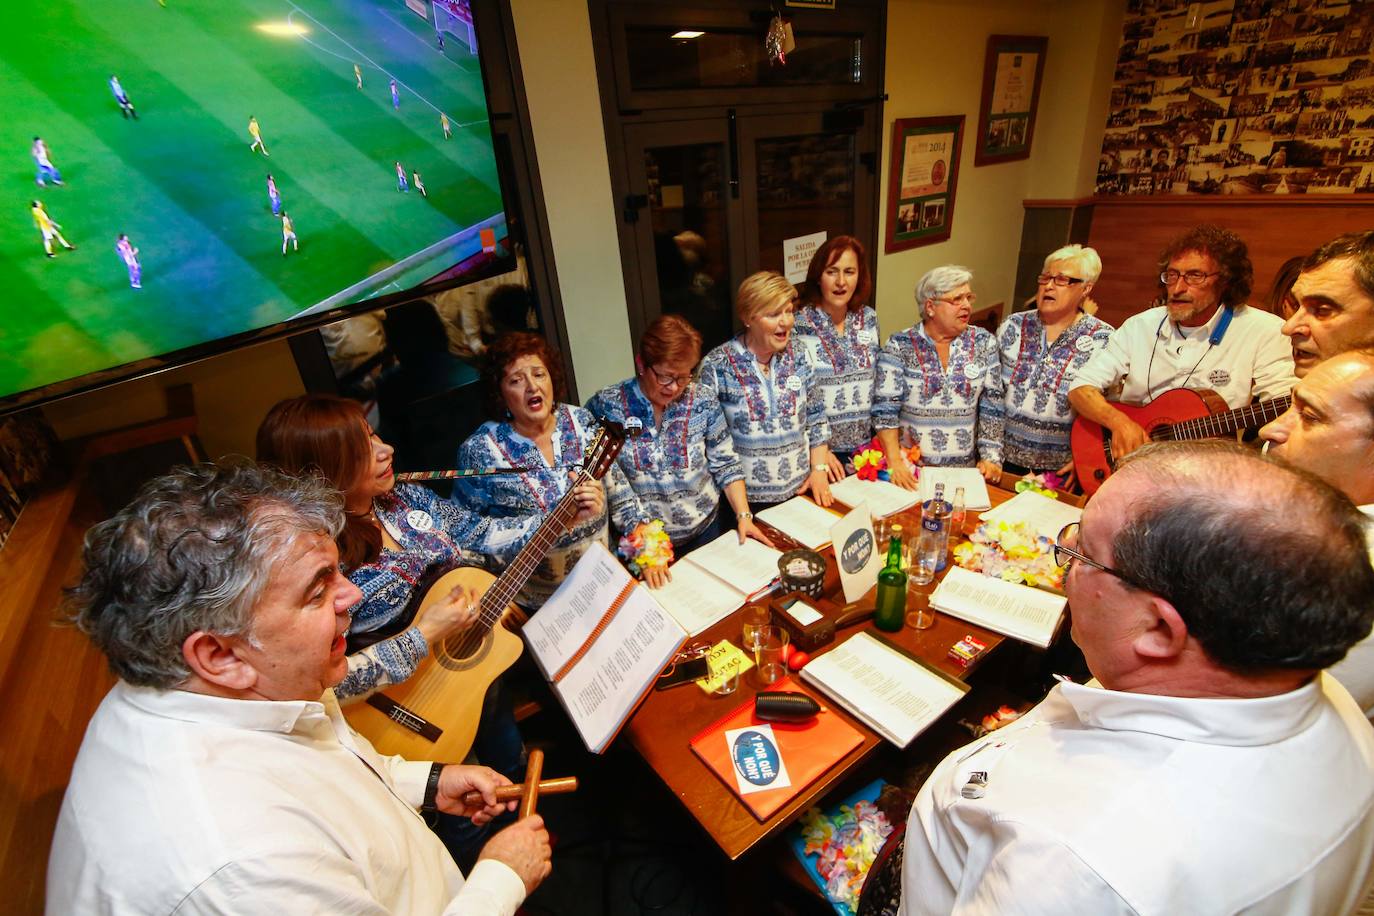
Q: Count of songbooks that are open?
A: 8